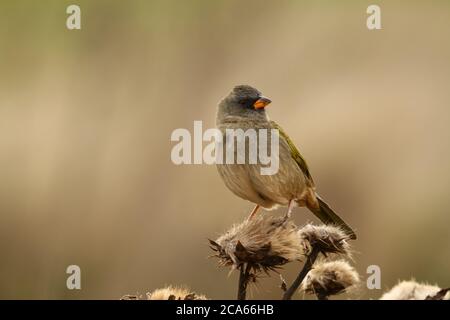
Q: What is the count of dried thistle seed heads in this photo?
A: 5